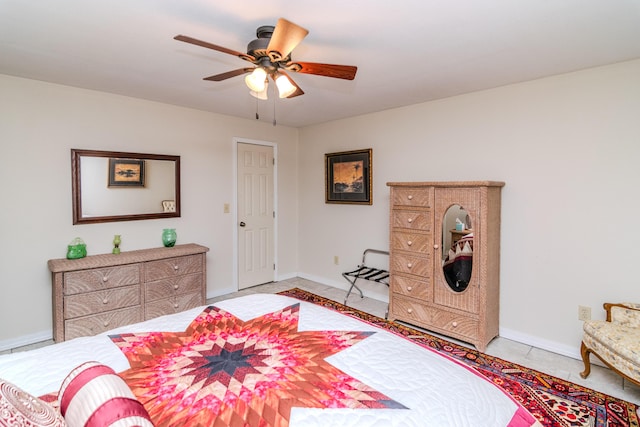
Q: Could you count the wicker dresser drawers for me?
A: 12